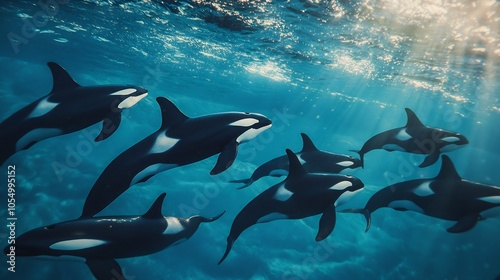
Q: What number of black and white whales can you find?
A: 7